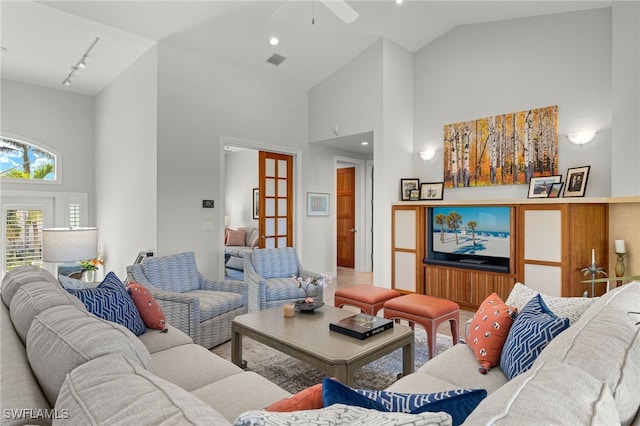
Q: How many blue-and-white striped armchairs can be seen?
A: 2